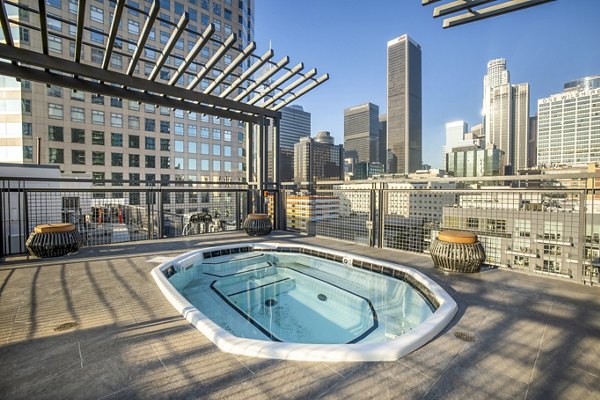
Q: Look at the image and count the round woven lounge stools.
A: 3